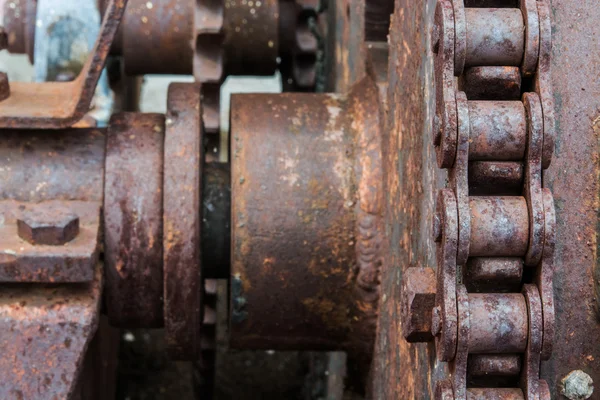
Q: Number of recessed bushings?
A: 4